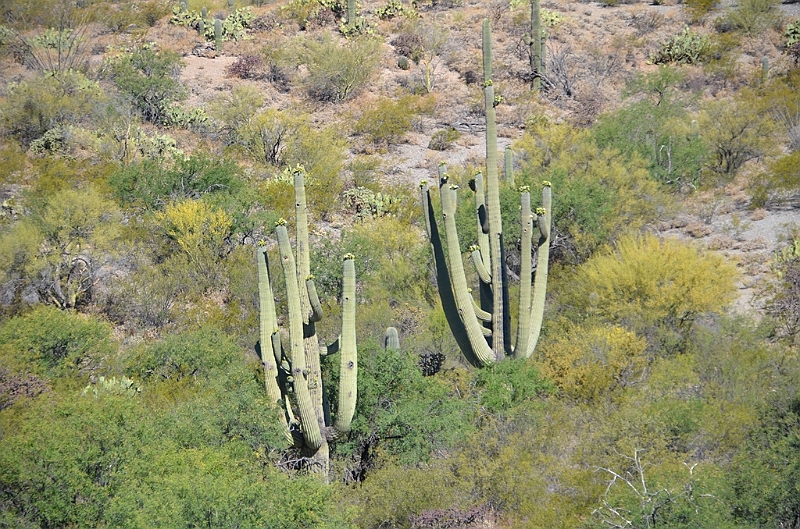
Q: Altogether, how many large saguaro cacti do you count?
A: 2